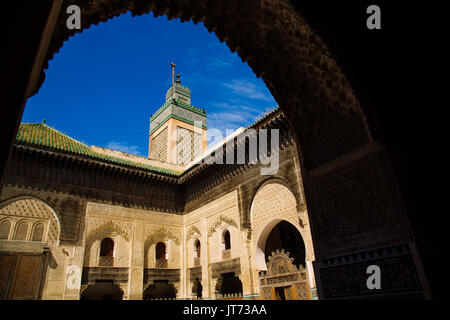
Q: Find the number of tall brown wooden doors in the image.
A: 2